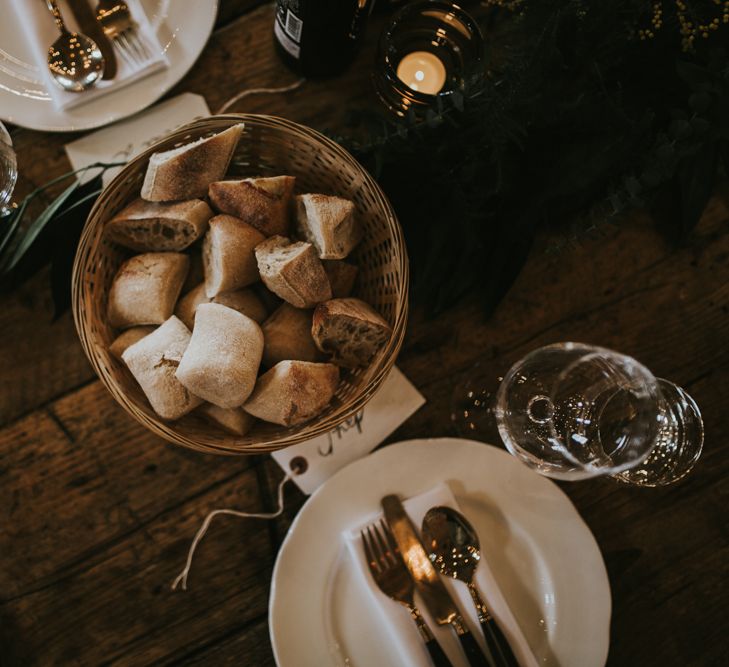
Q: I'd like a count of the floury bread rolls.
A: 2